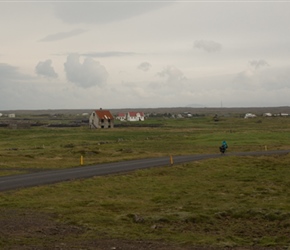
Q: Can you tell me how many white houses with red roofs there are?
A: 2